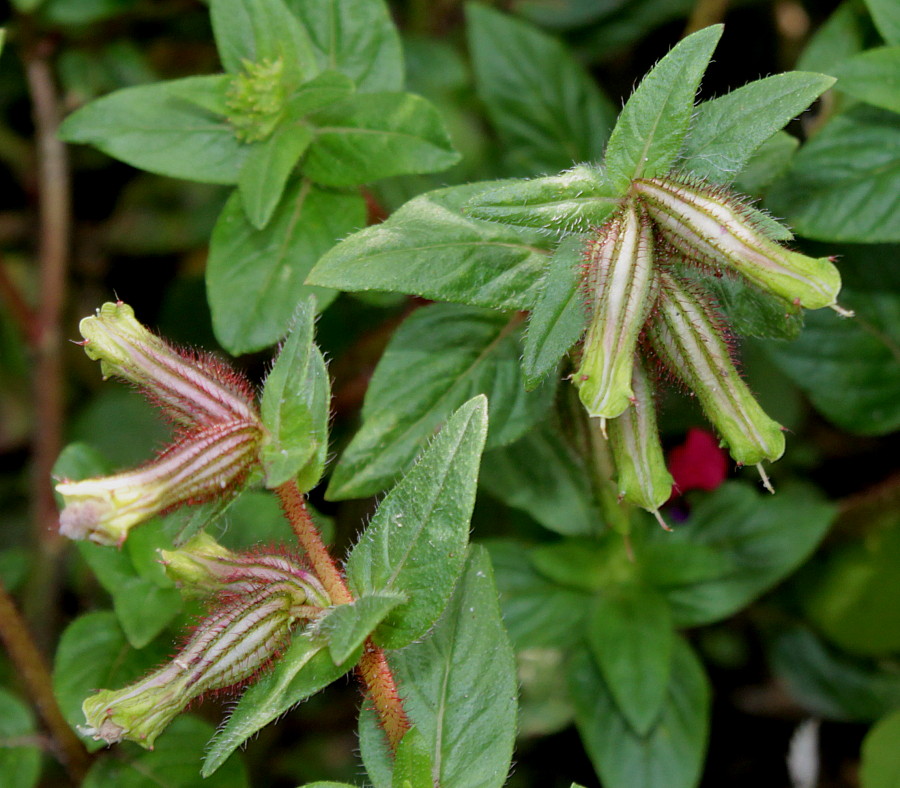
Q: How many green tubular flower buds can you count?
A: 8